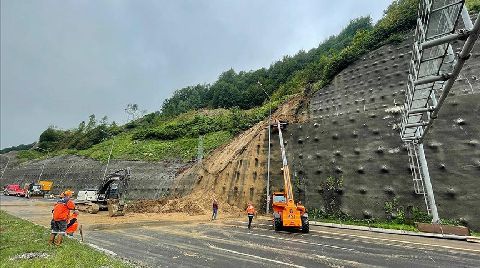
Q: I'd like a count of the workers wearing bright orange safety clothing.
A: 3